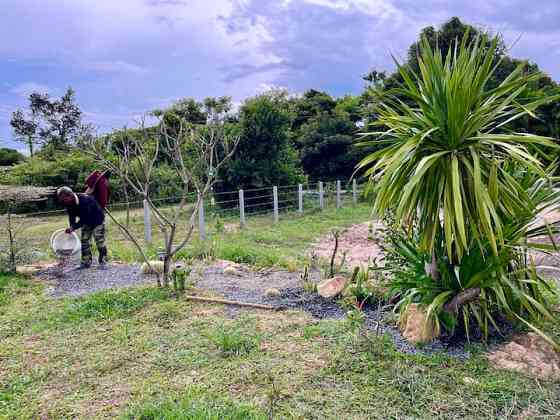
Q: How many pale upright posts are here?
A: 8